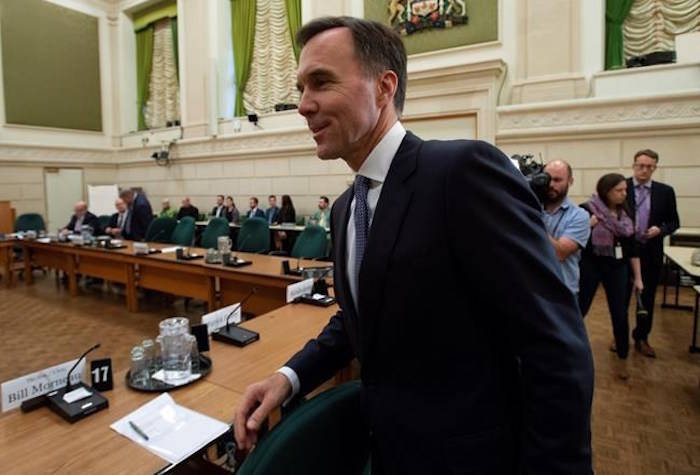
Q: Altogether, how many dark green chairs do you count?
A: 8